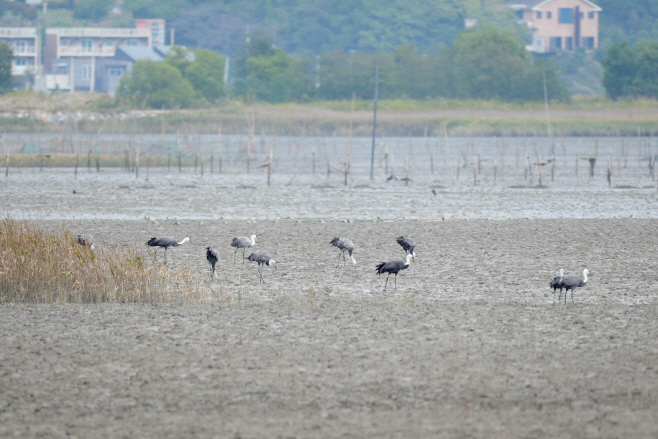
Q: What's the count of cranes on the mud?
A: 10